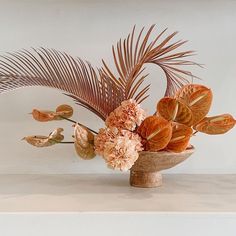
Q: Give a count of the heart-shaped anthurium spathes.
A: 8